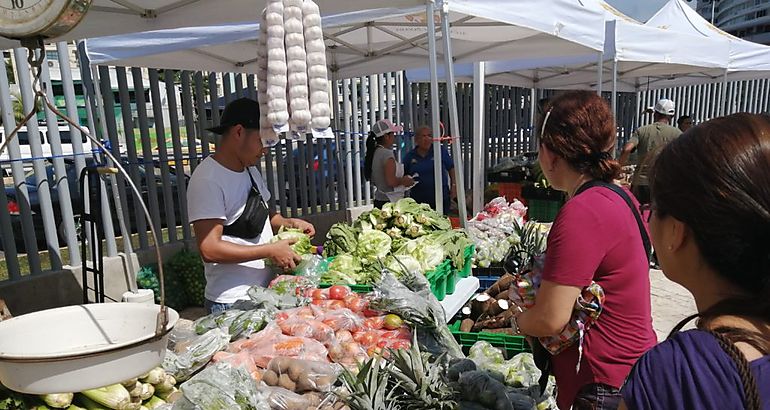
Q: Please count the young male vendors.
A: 1